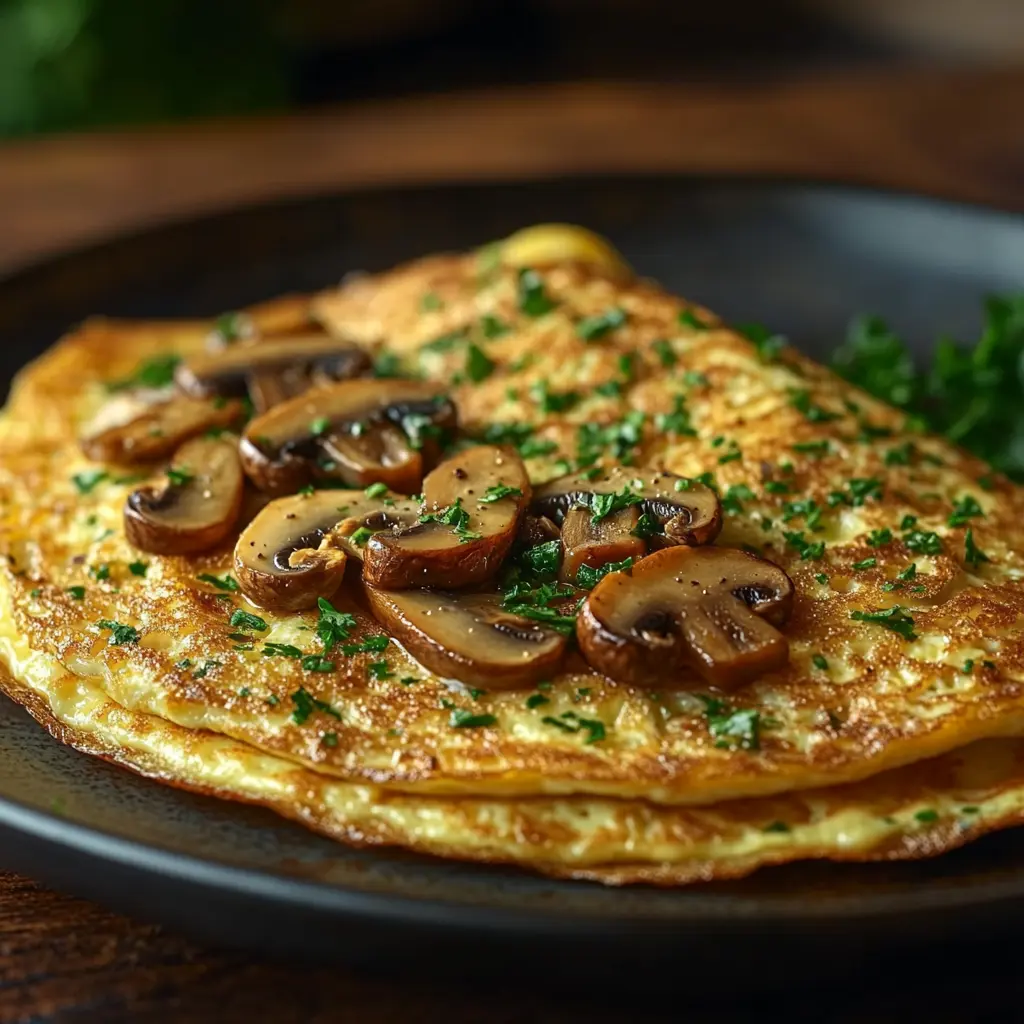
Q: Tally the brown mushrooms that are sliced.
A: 9